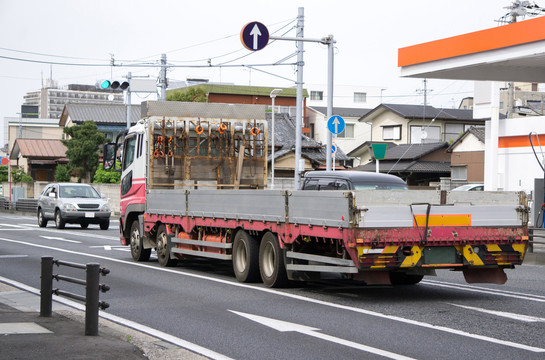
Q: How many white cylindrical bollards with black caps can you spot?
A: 0